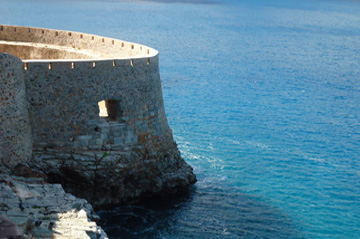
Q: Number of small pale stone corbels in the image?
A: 7